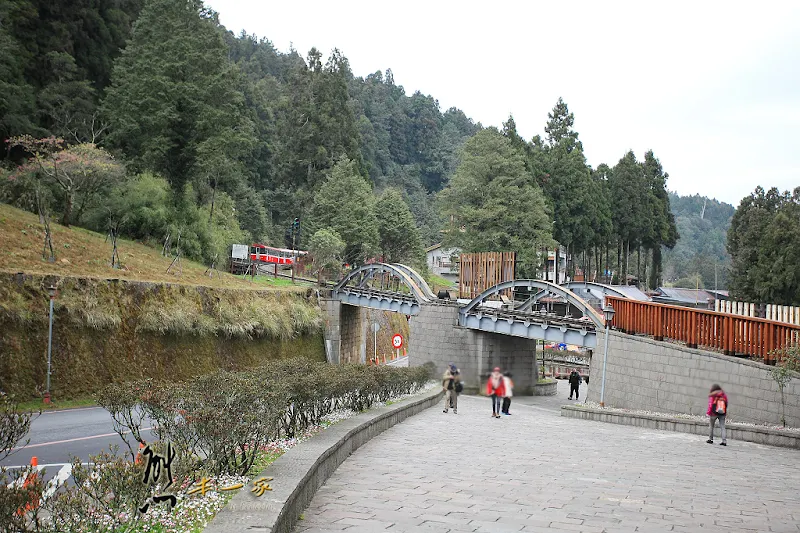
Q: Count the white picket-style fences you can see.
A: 1